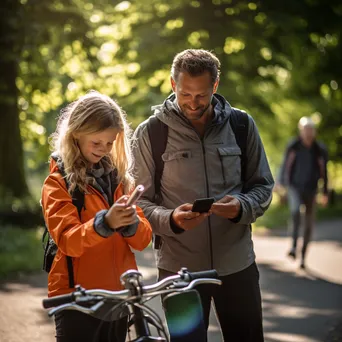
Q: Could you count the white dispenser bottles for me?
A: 0